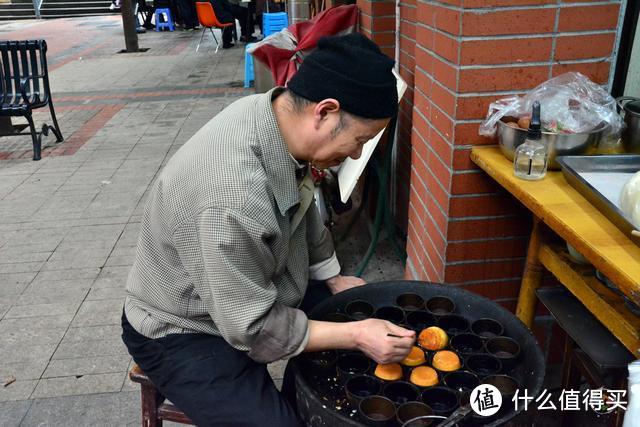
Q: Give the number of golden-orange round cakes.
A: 5